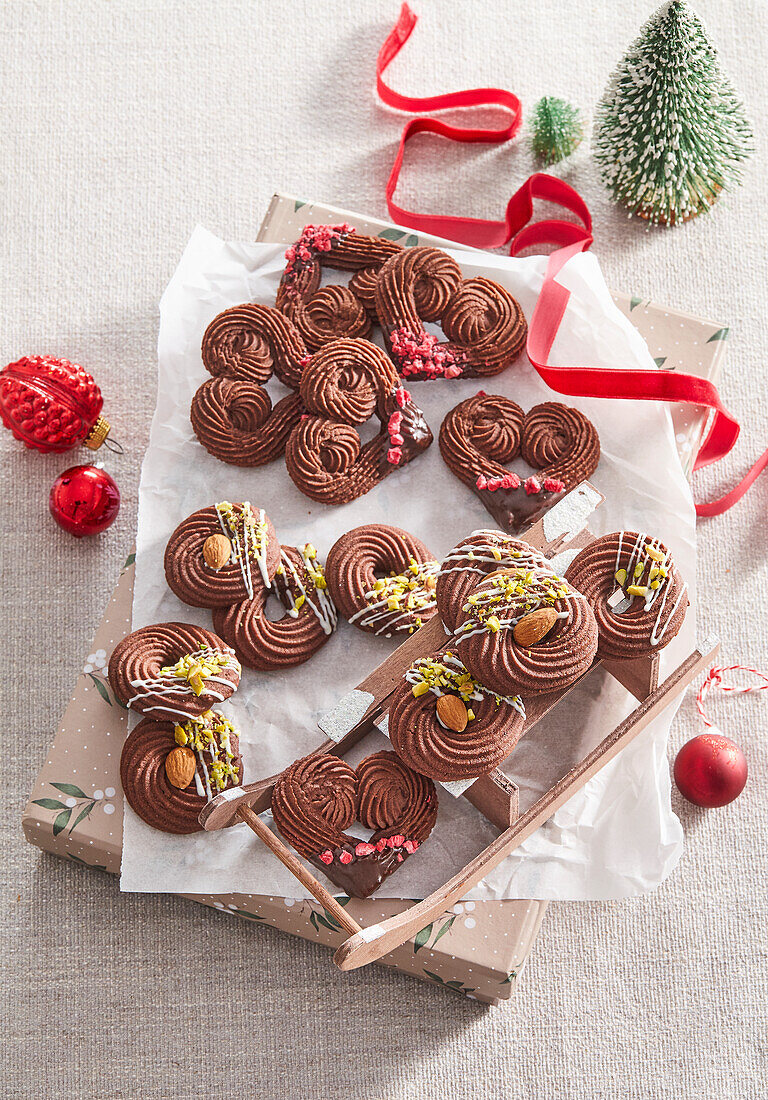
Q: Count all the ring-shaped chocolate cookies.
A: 9